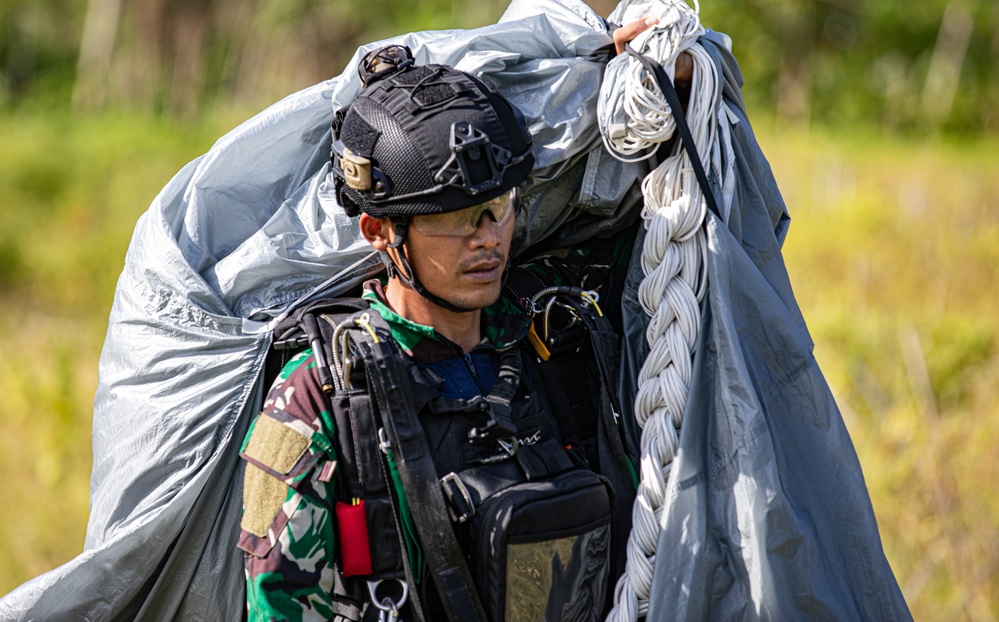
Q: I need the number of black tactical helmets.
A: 1